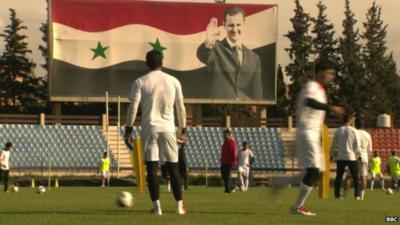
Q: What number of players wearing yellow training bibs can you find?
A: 3